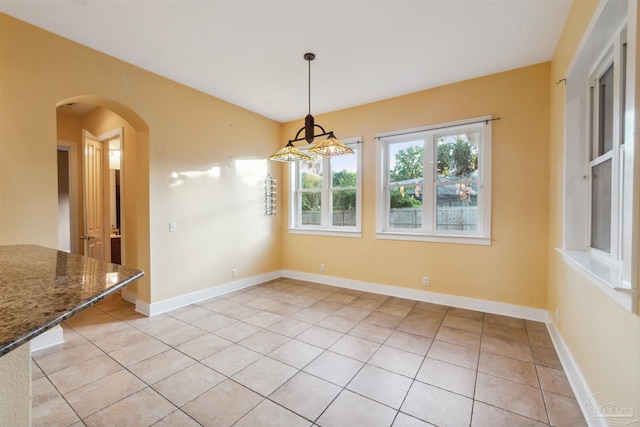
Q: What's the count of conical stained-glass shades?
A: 2